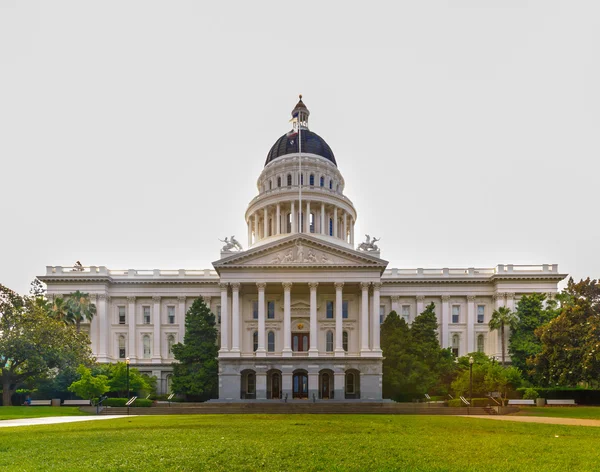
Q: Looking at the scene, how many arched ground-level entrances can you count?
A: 5